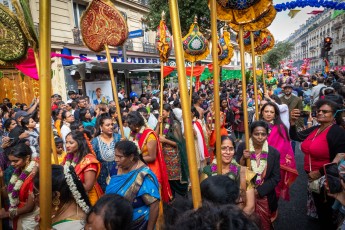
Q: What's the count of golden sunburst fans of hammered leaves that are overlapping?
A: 0